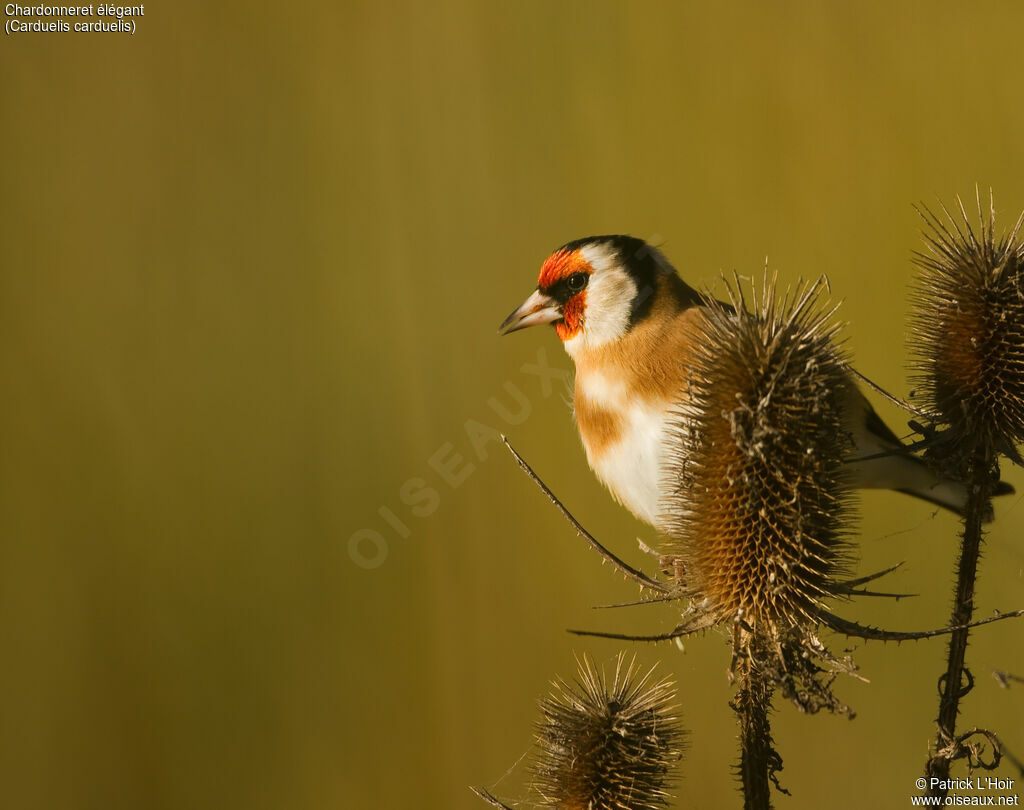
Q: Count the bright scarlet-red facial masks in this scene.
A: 1